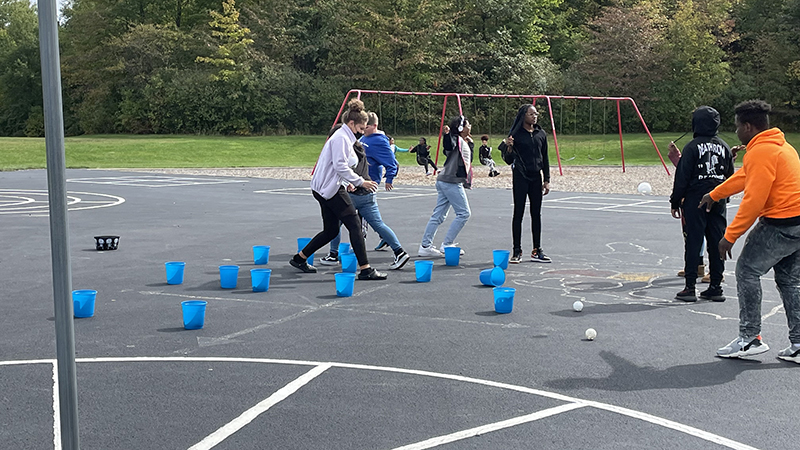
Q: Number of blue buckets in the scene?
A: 15